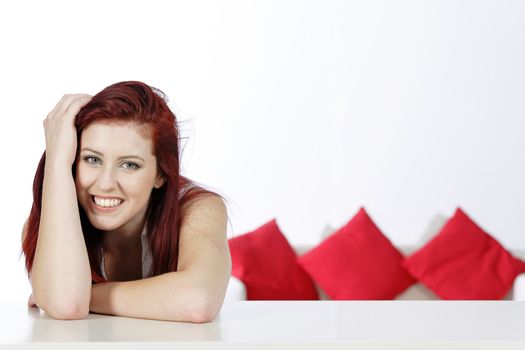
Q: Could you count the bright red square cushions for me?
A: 3